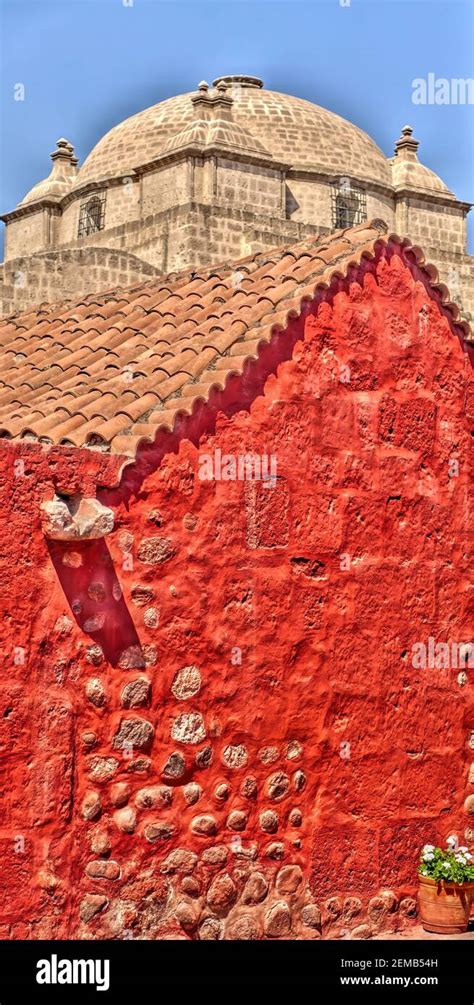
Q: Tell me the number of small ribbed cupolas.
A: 3